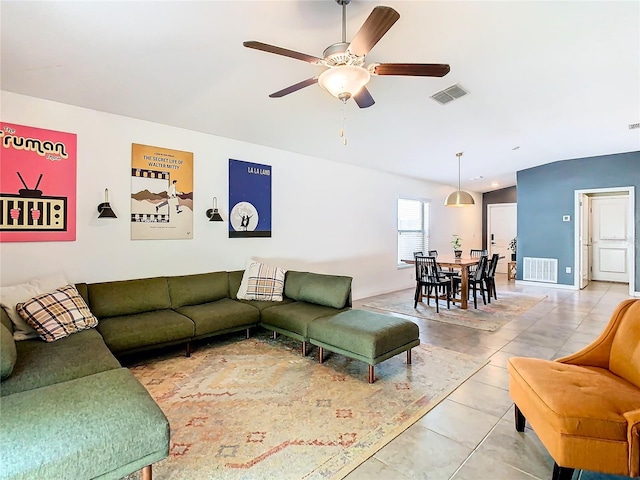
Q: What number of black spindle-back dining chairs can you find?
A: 6